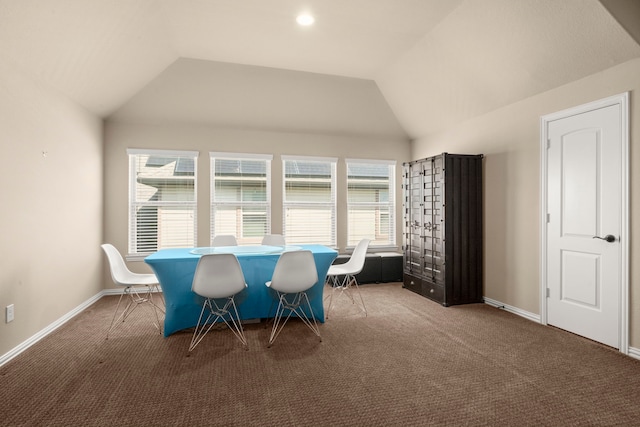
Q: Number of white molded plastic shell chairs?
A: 6